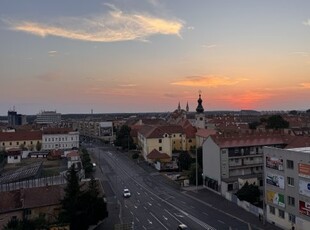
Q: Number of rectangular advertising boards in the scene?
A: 6